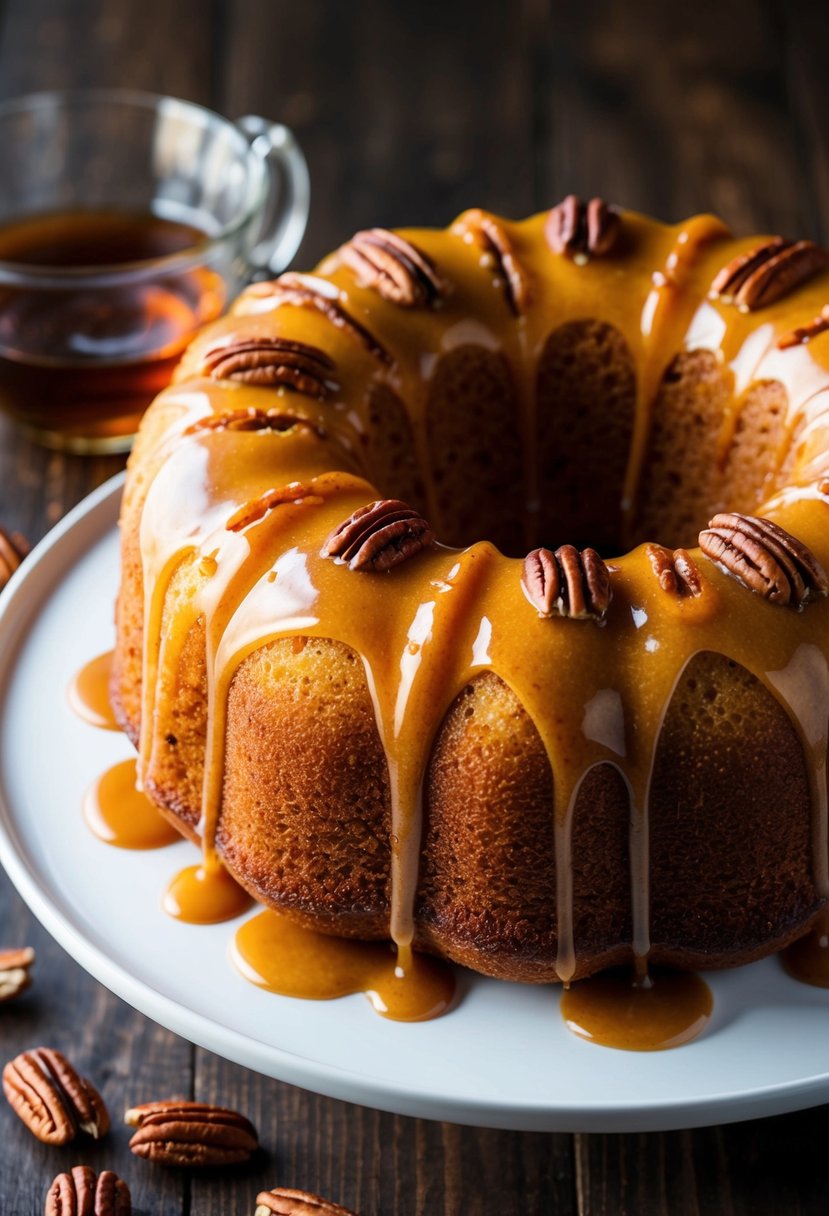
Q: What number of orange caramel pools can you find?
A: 6